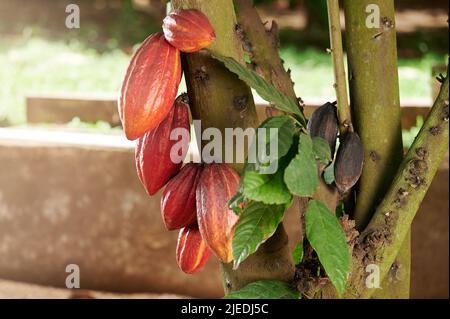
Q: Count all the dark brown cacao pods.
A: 2